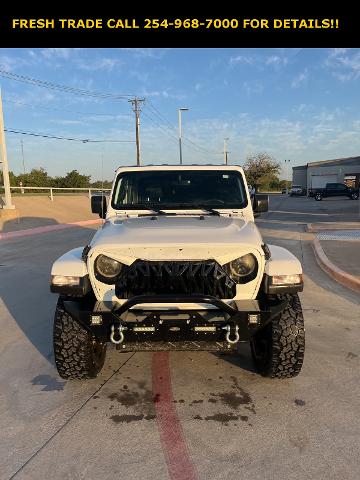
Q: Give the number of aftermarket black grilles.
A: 1